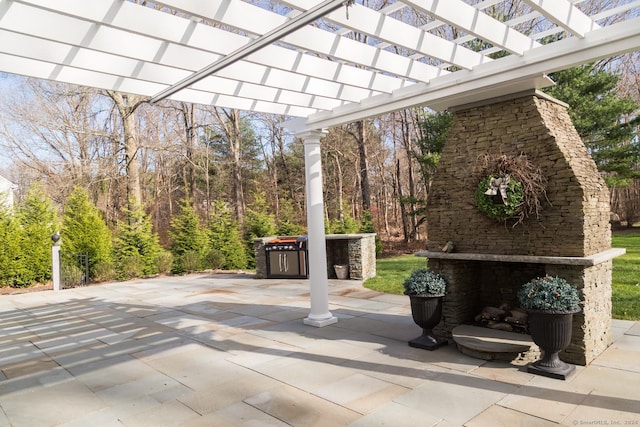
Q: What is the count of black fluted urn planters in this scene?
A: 2